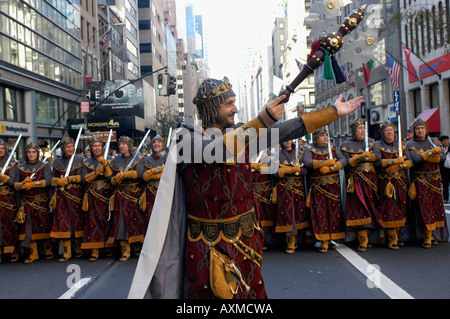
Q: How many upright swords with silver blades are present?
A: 12